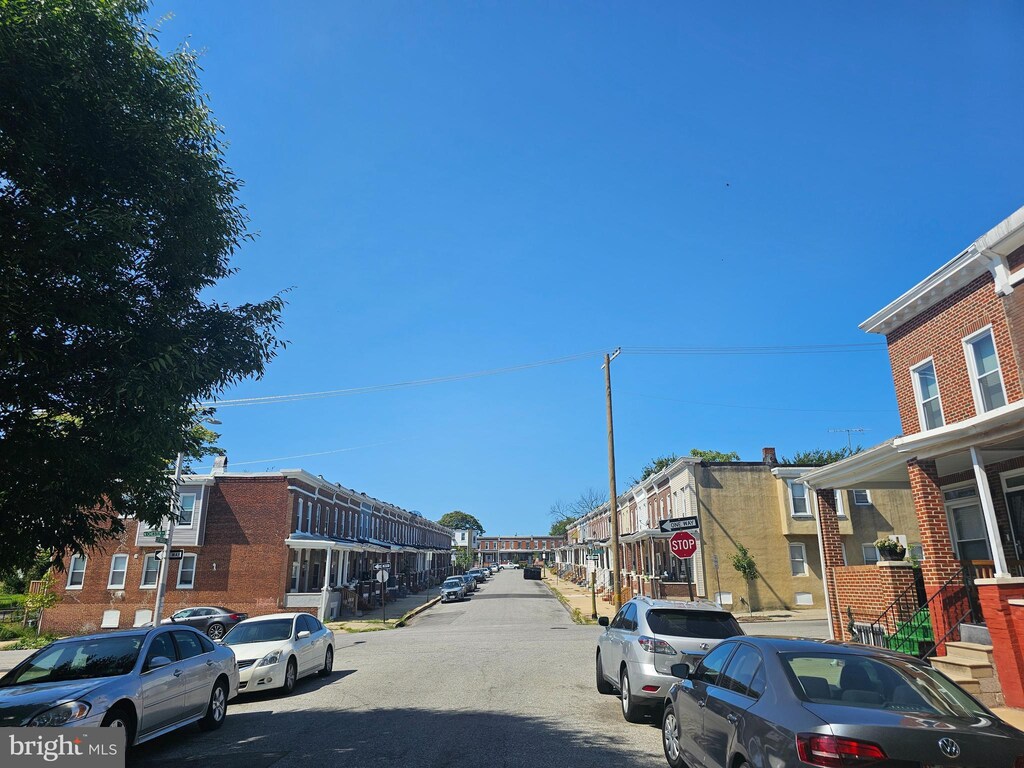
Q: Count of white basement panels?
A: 4